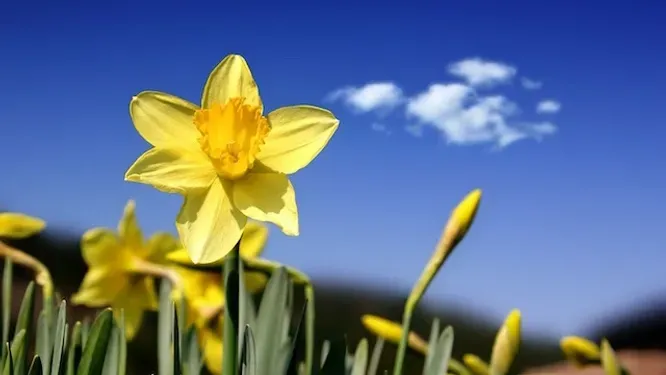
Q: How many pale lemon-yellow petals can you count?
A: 6